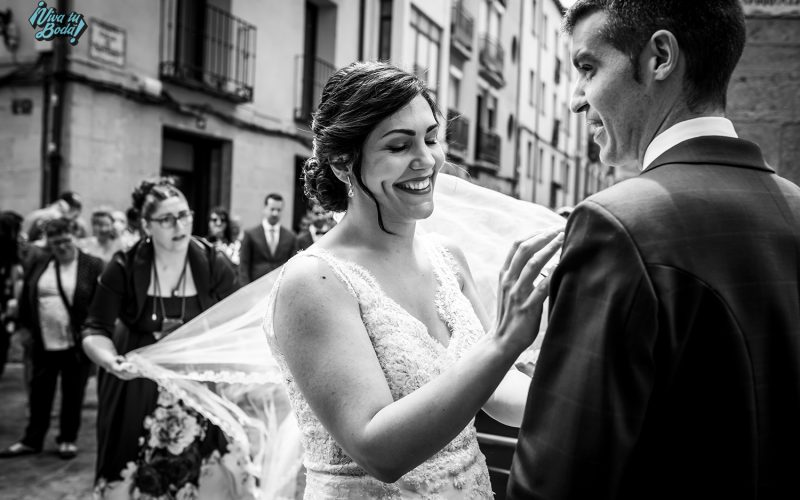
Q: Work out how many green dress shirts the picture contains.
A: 0